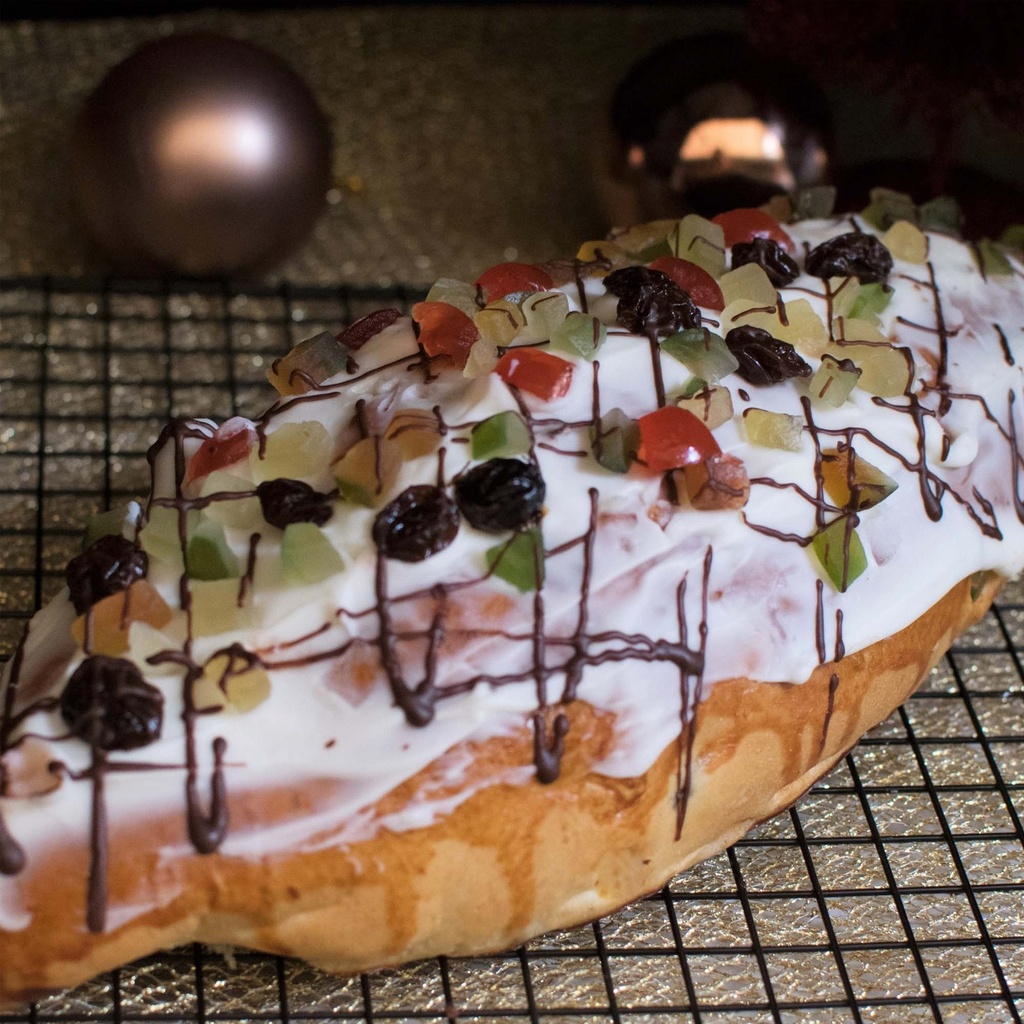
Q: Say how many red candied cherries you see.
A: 8